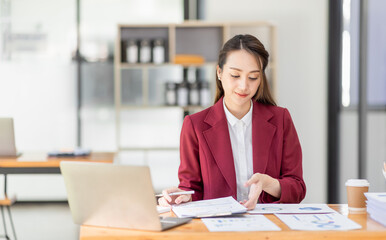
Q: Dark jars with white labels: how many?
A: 7